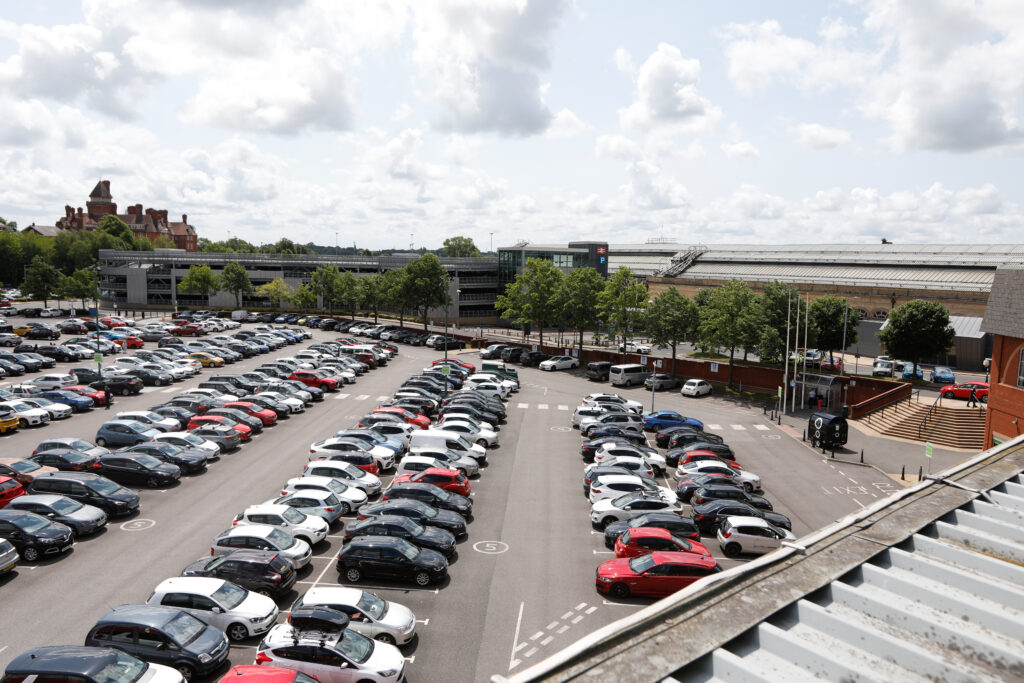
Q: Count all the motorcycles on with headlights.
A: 0